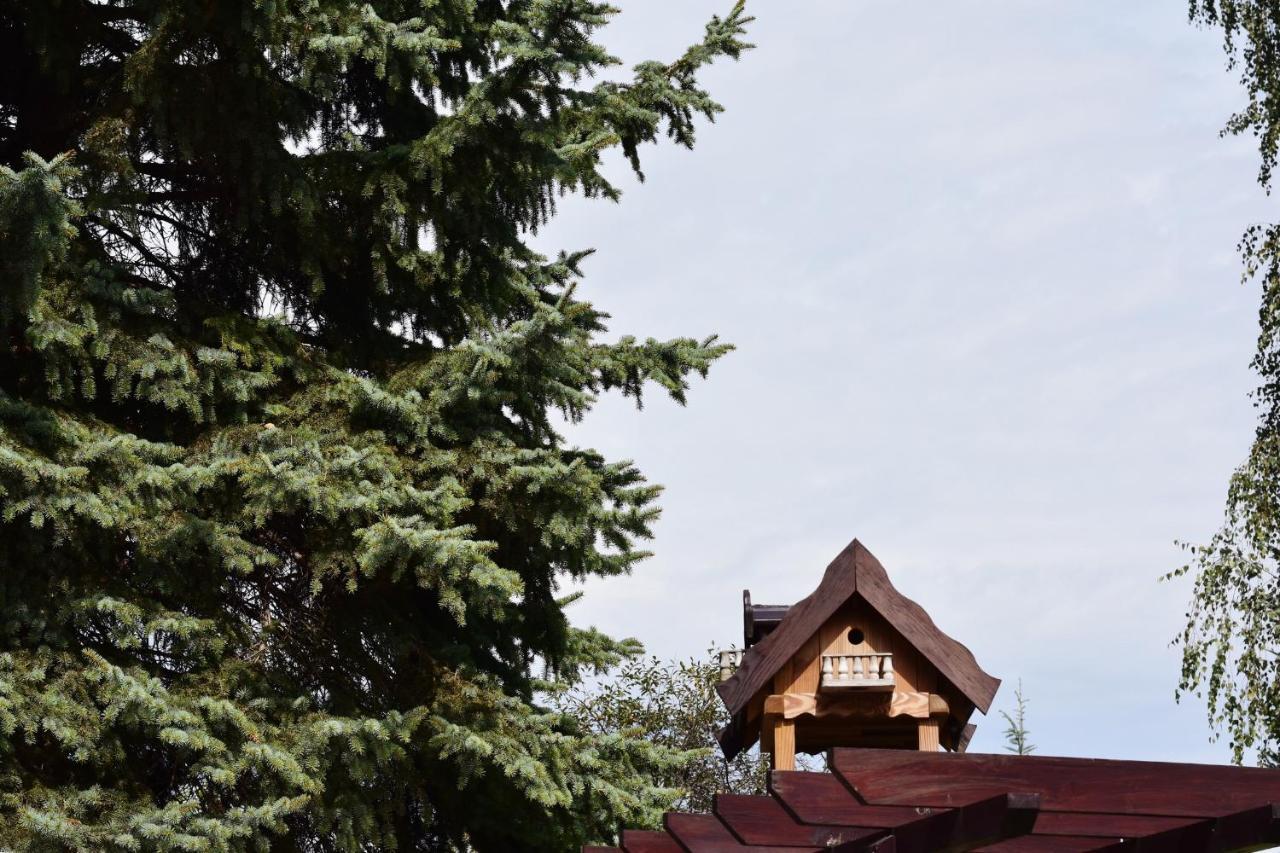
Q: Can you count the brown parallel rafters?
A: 6